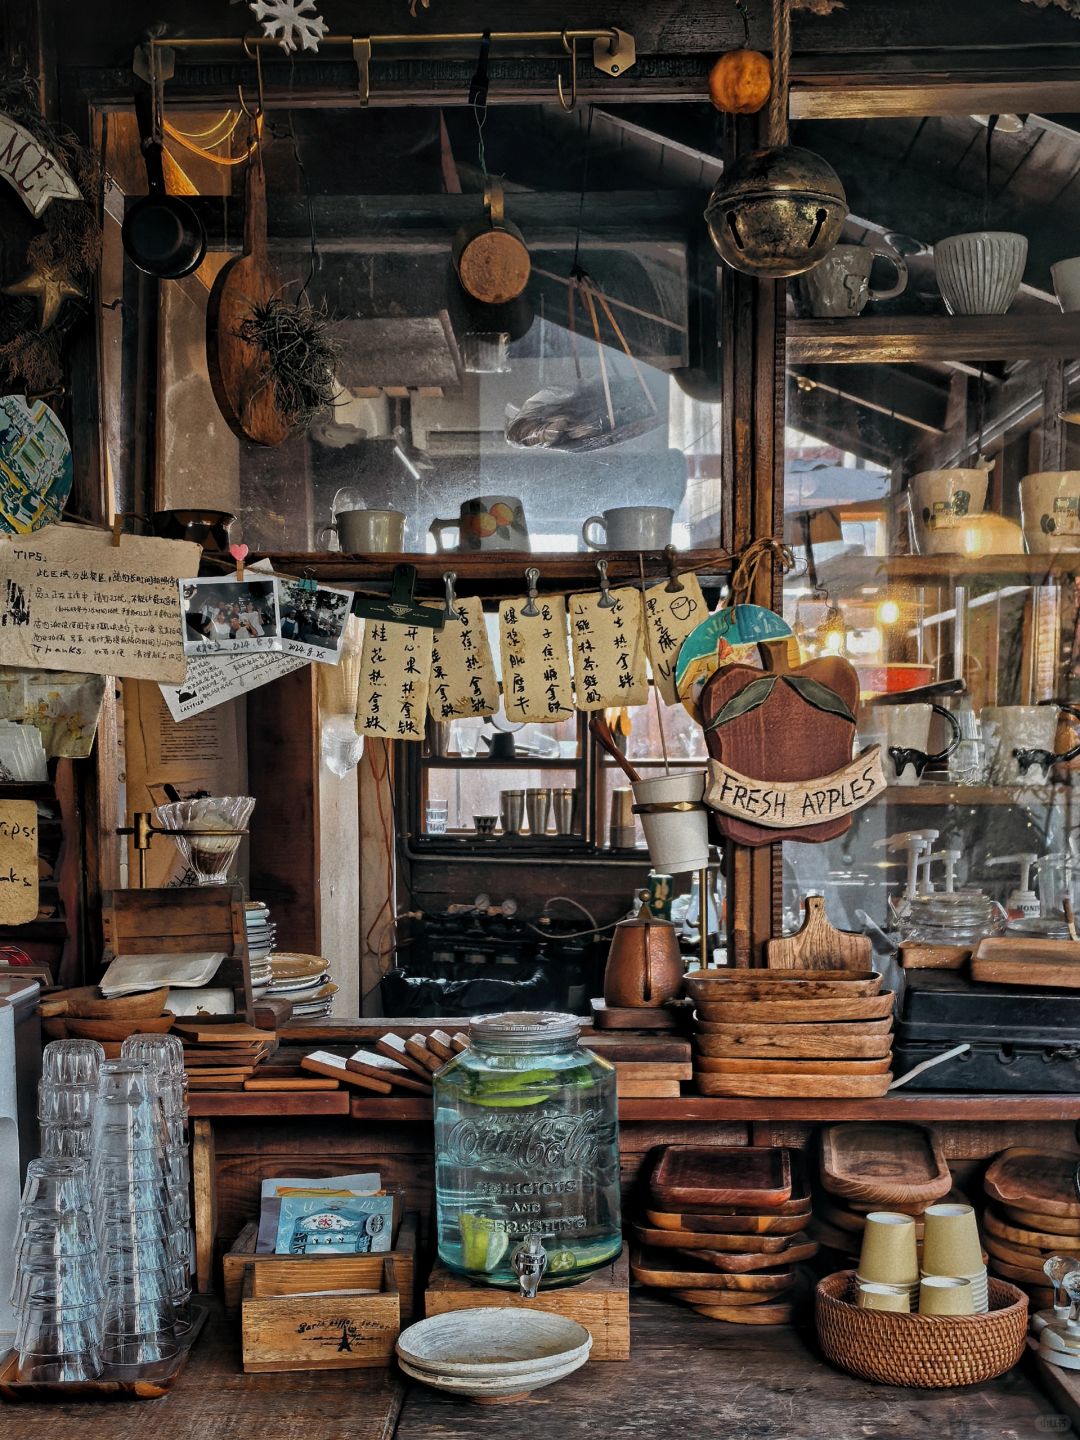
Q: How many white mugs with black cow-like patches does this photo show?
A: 2